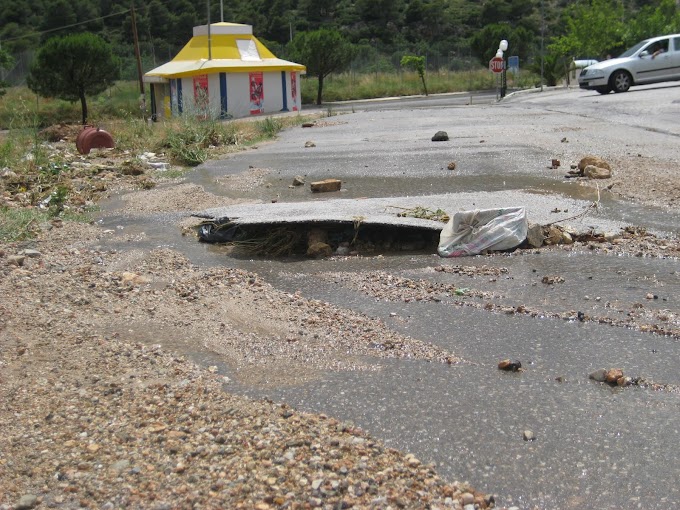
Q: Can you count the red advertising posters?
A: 3